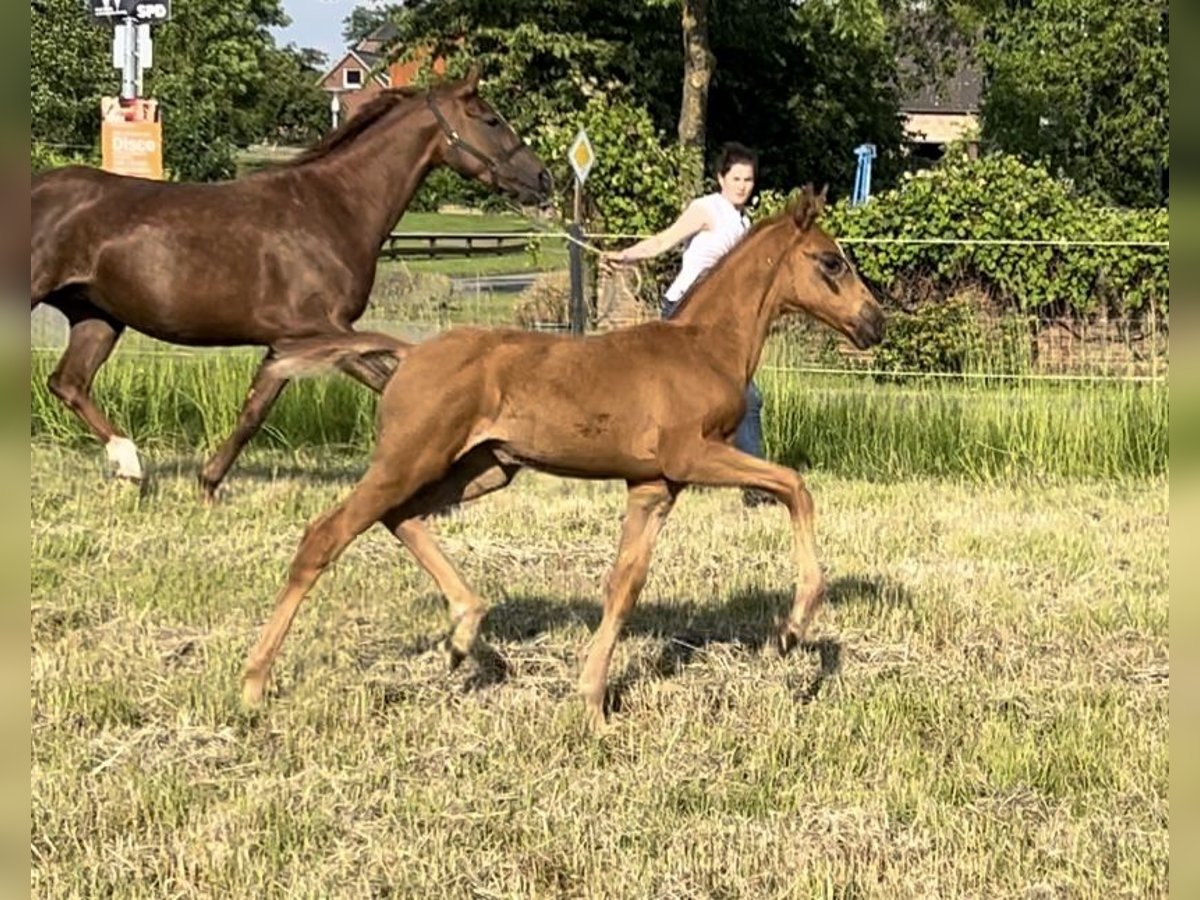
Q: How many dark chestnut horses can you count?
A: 1